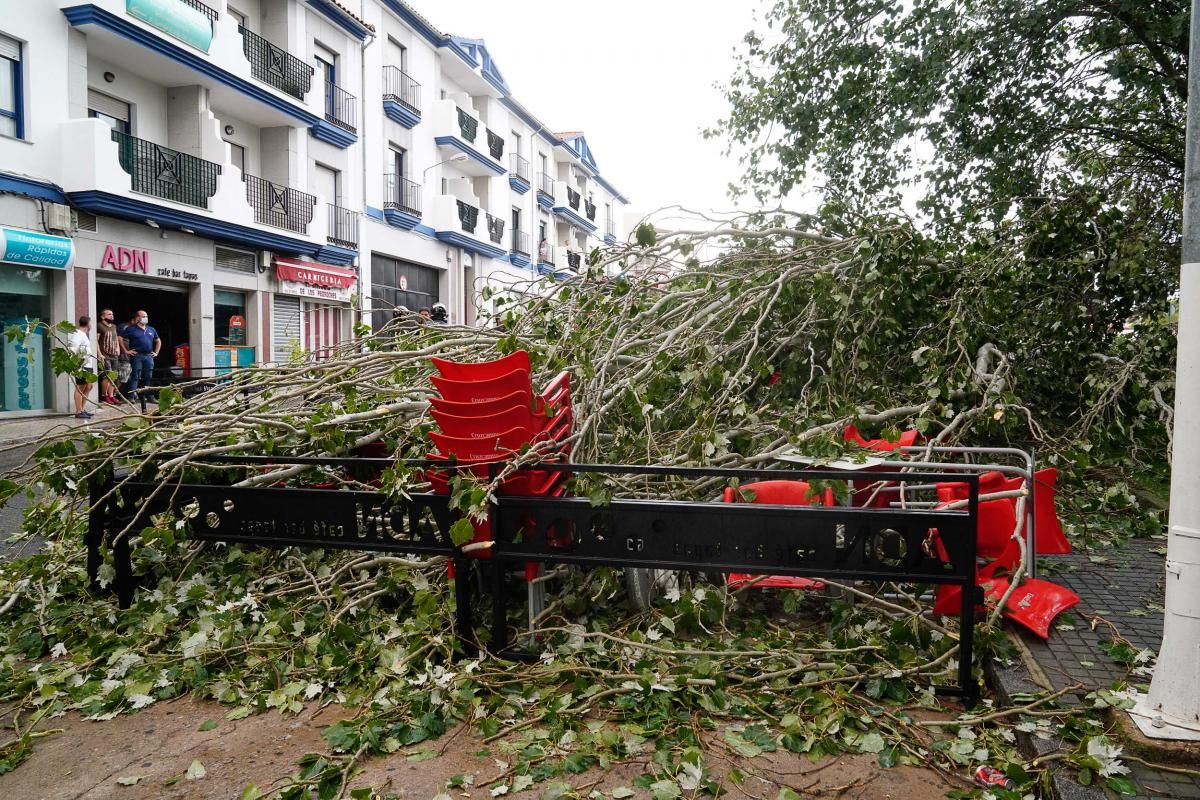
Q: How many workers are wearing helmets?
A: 2